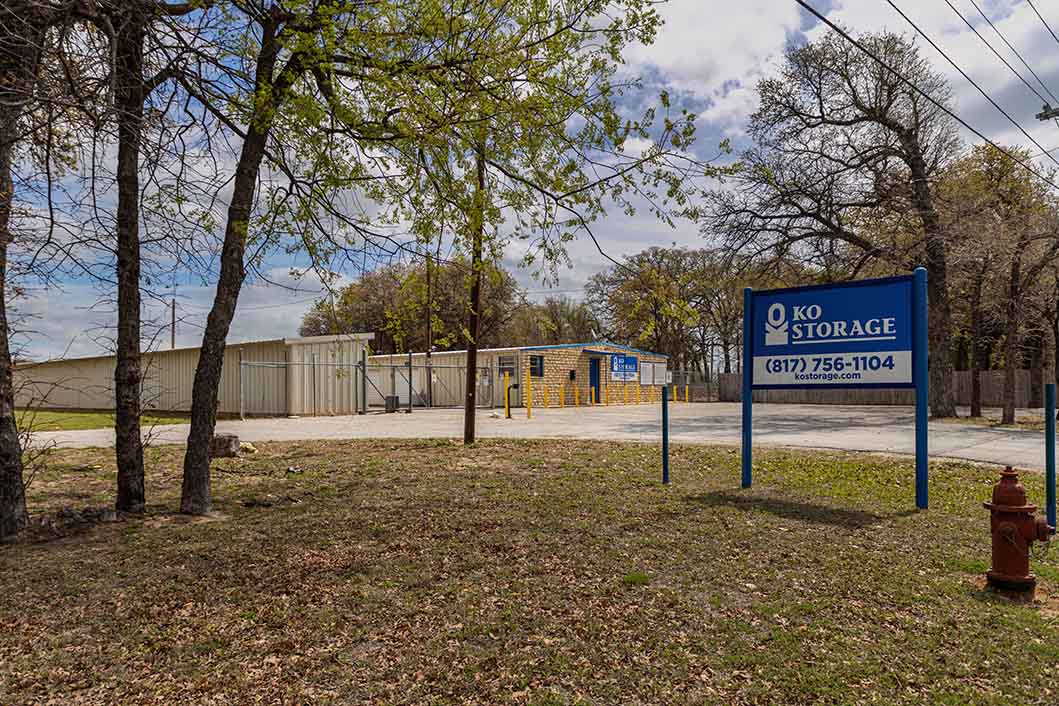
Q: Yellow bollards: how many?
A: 12